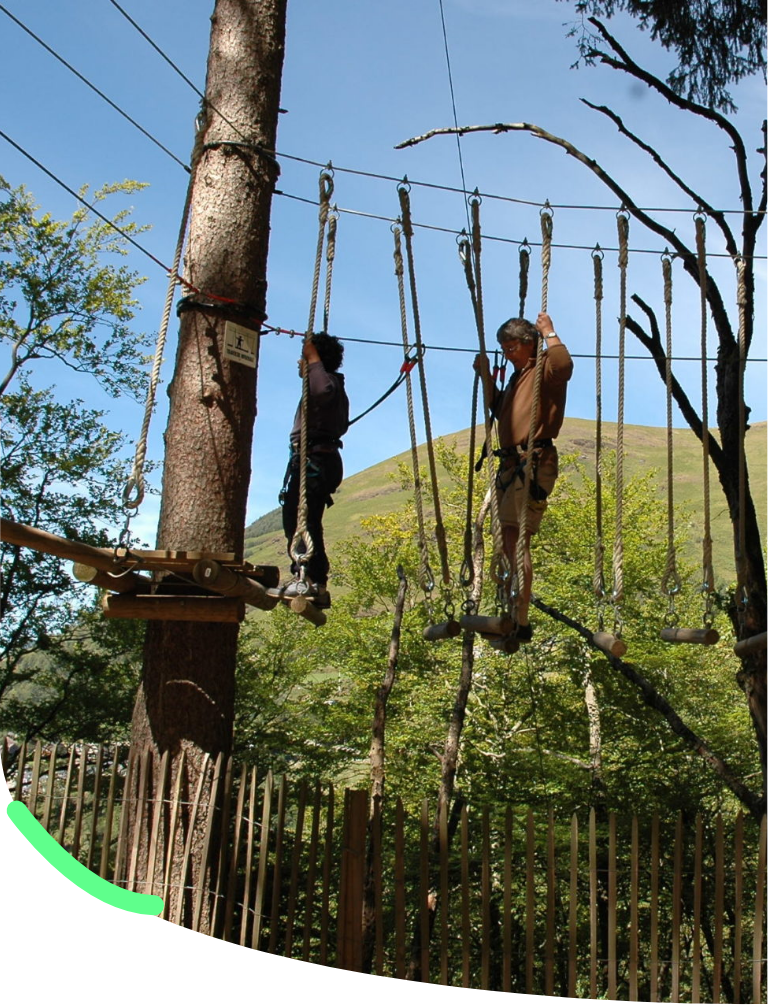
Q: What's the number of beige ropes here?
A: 14